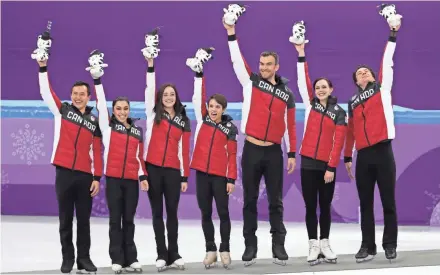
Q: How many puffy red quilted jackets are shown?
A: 7